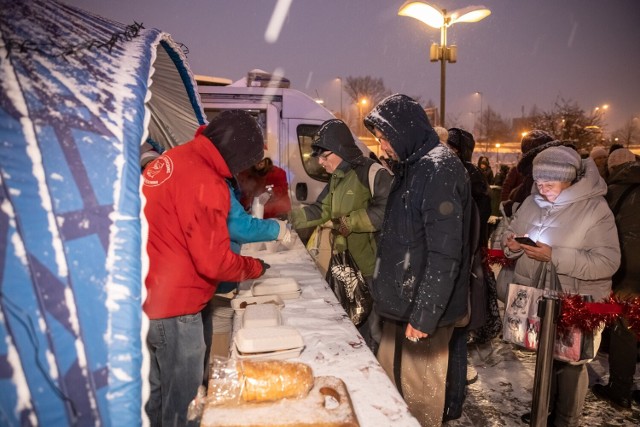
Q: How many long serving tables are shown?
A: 1